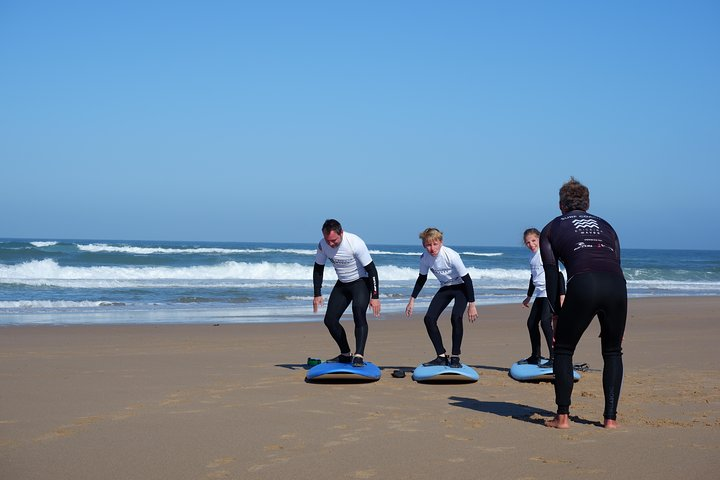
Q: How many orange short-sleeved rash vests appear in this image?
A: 0